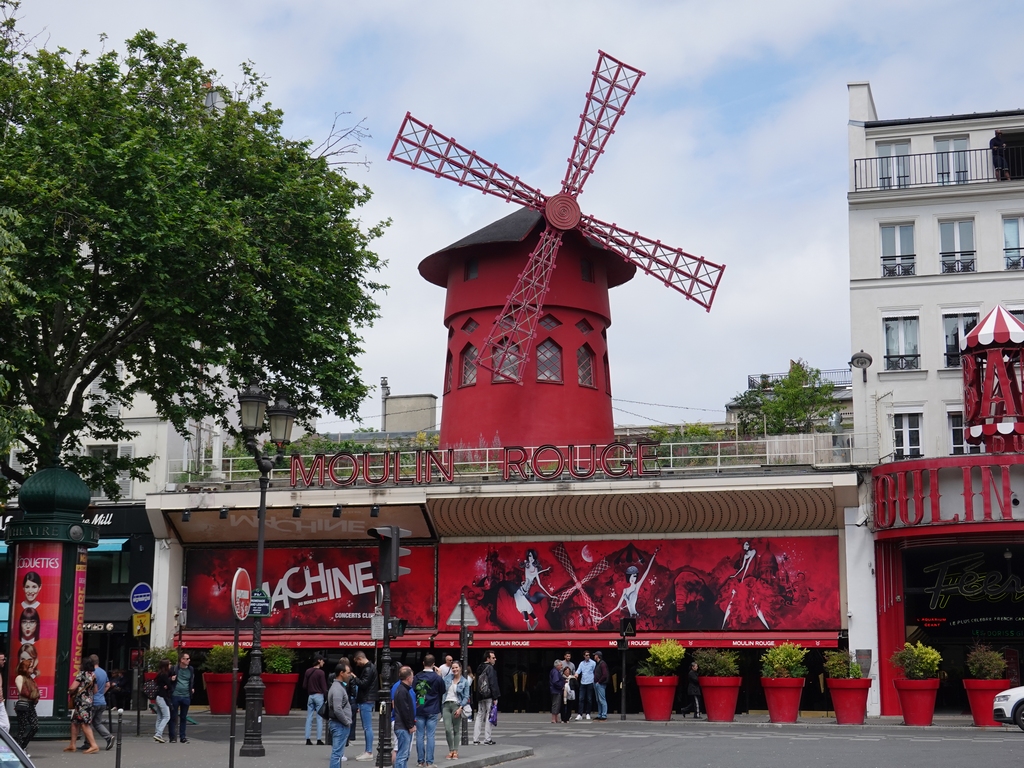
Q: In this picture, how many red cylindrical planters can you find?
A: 9